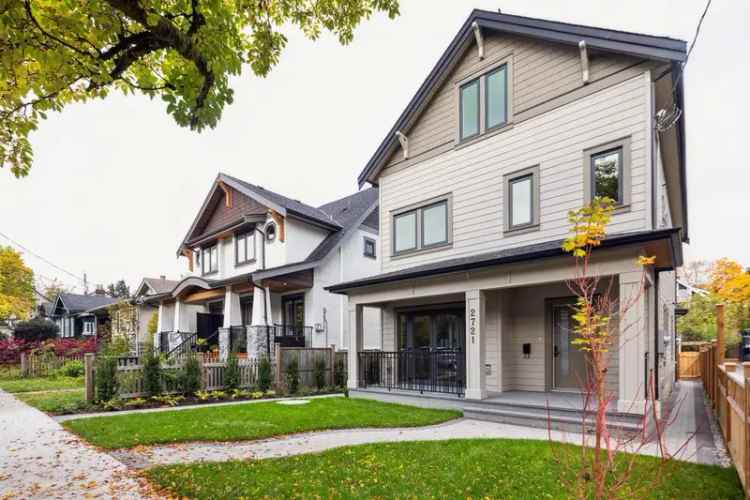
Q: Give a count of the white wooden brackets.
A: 3